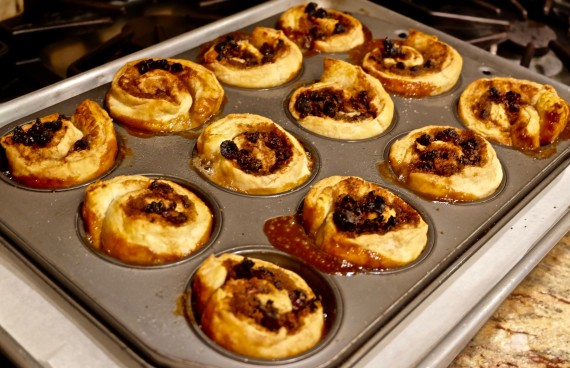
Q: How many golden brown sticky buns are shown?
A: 12